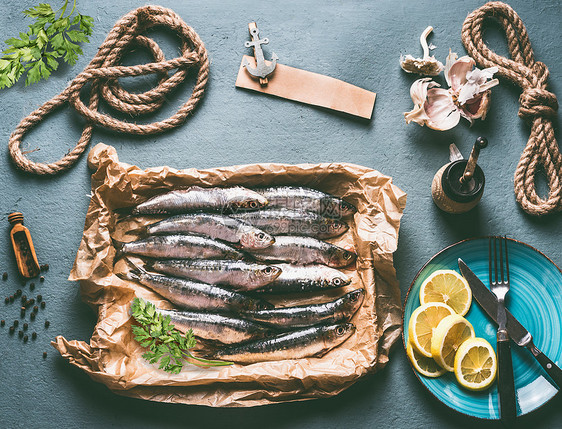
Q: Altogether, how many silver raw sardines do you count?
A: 12